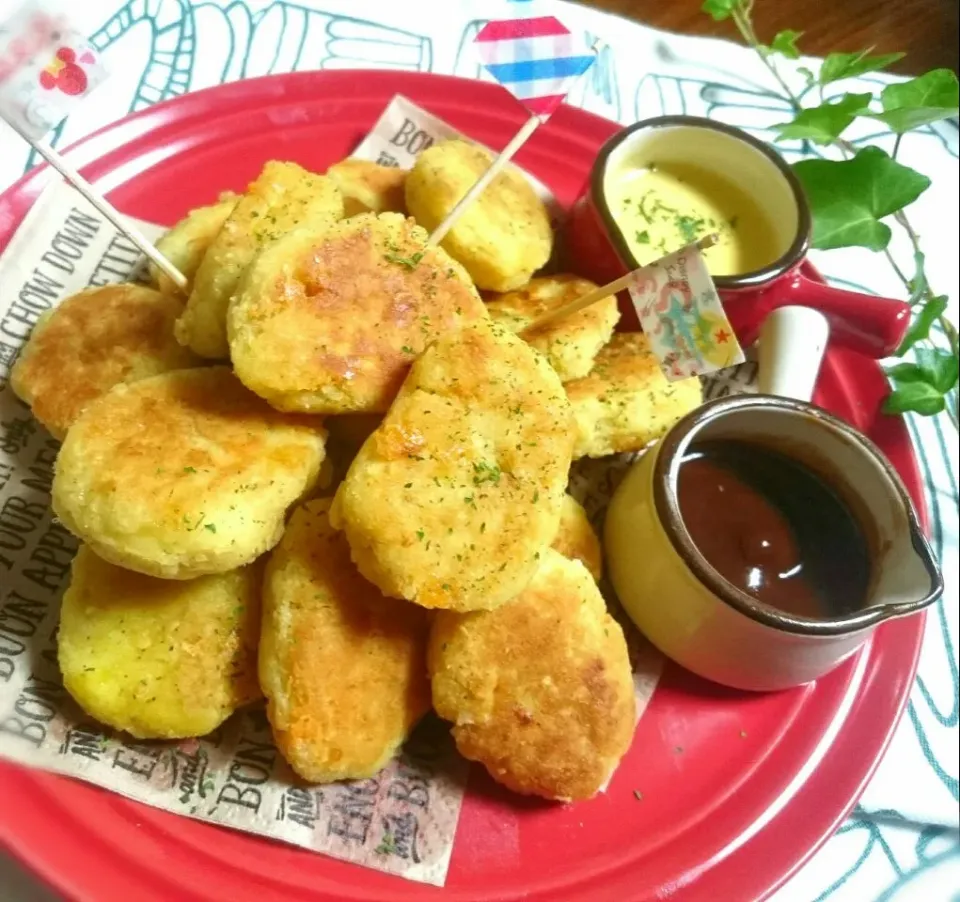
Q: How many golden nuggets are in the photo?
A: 14